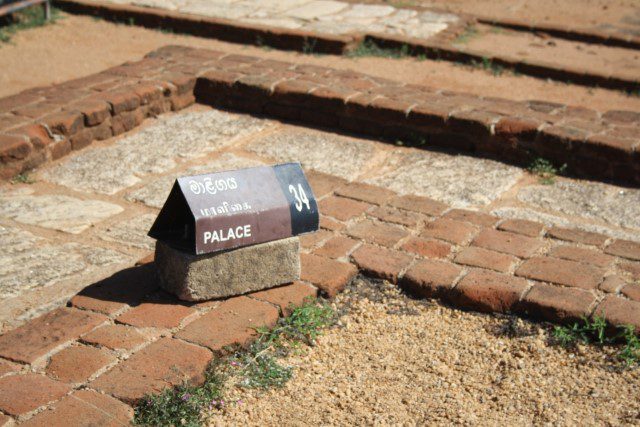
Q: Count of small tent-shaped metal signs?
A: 1